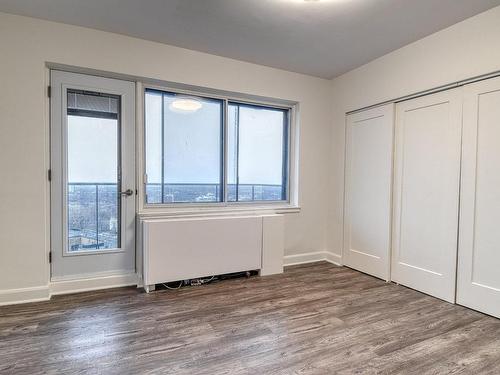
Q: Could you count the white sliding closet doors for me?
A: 3